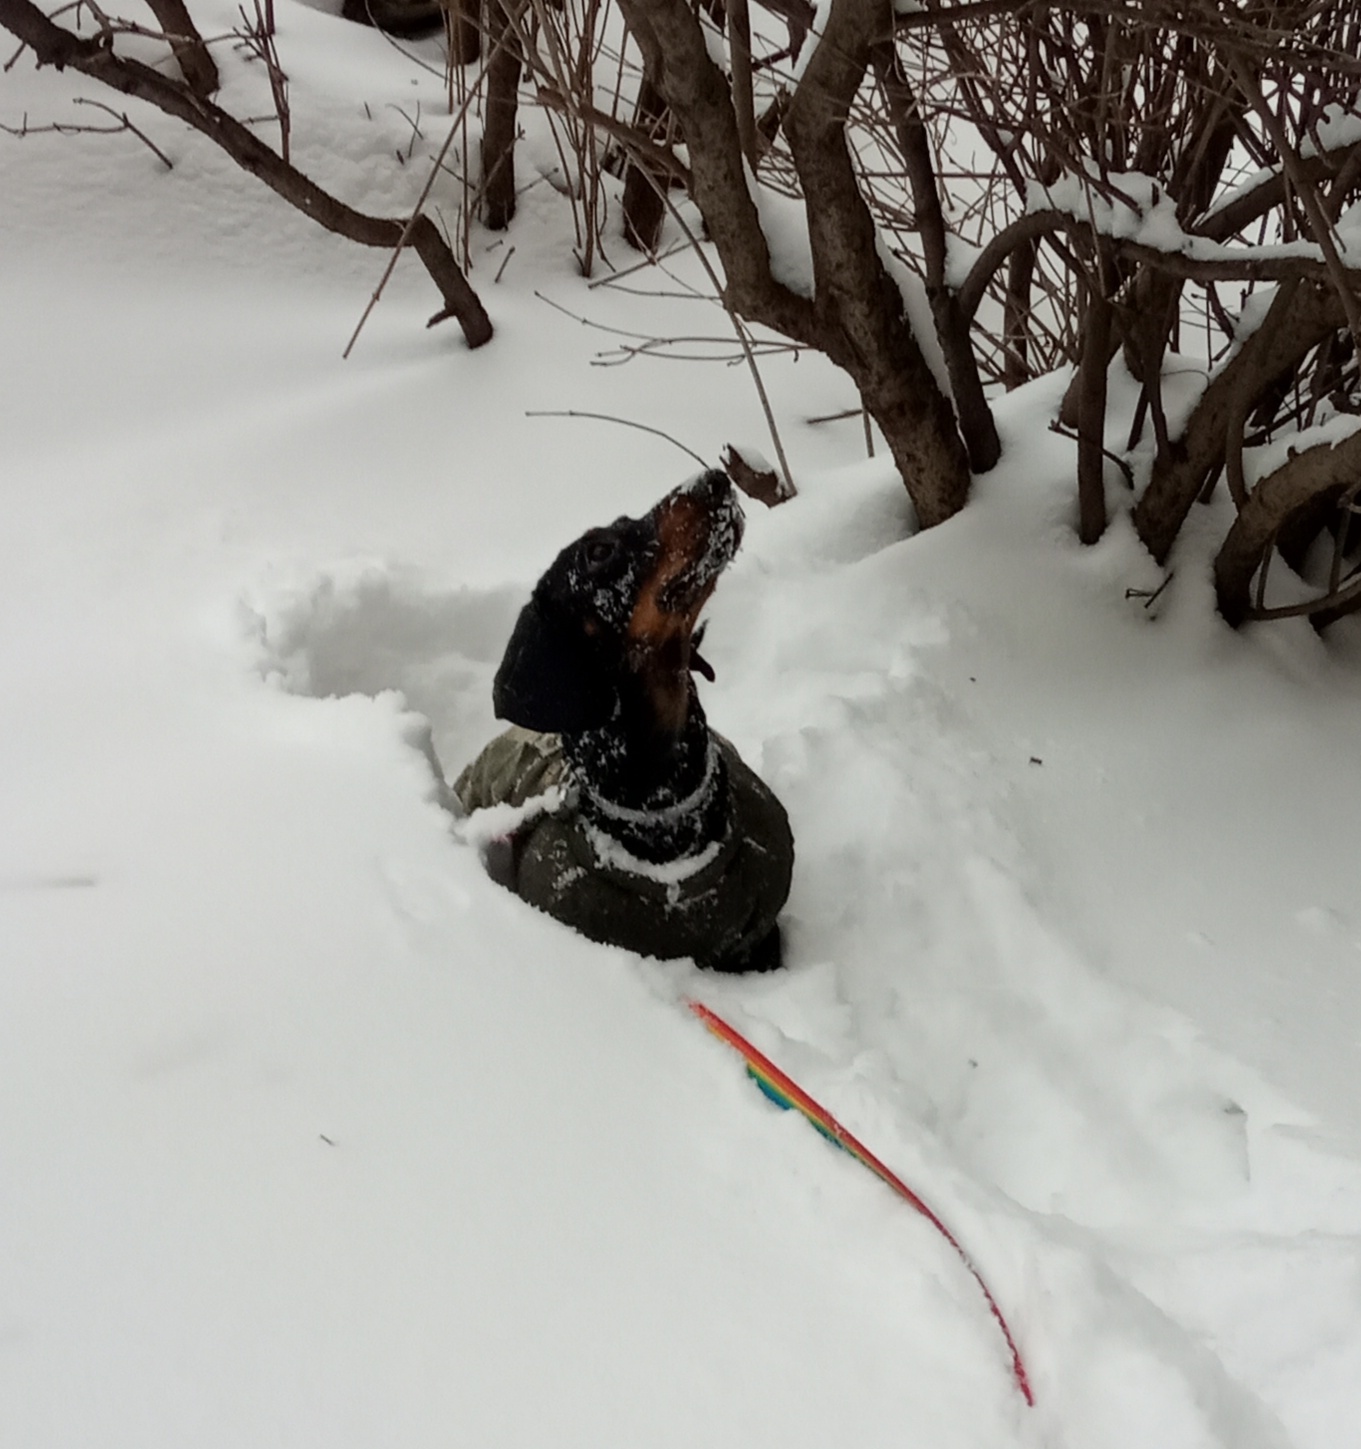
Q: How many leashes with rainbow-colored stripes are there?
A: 1